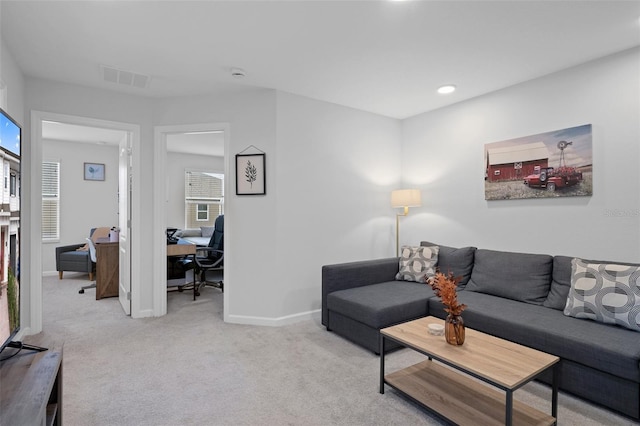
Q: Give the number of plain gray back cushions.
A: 3